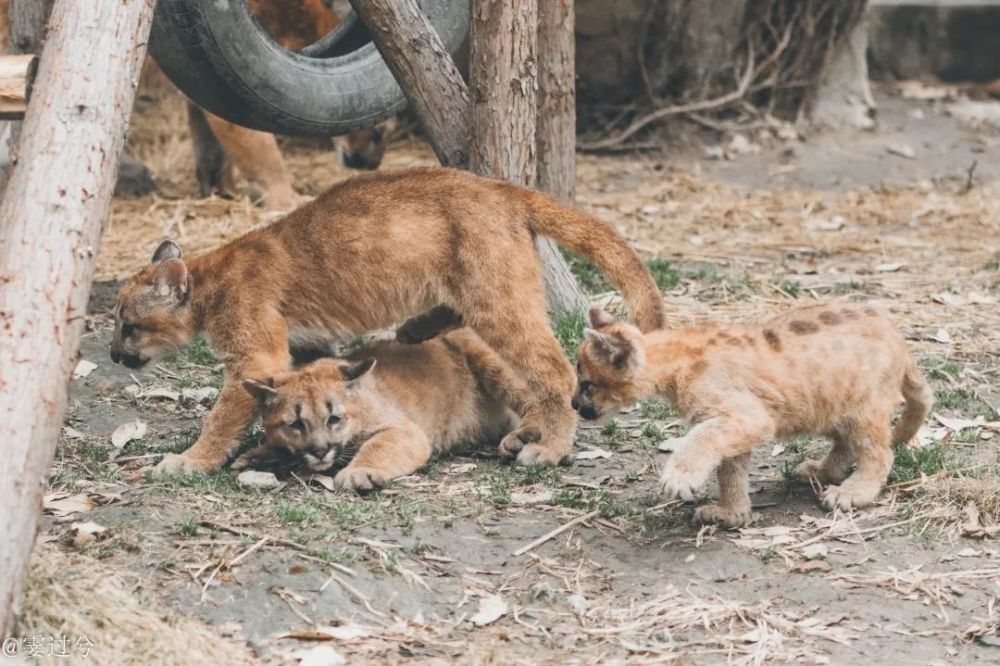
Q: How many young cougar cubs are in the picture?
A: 3